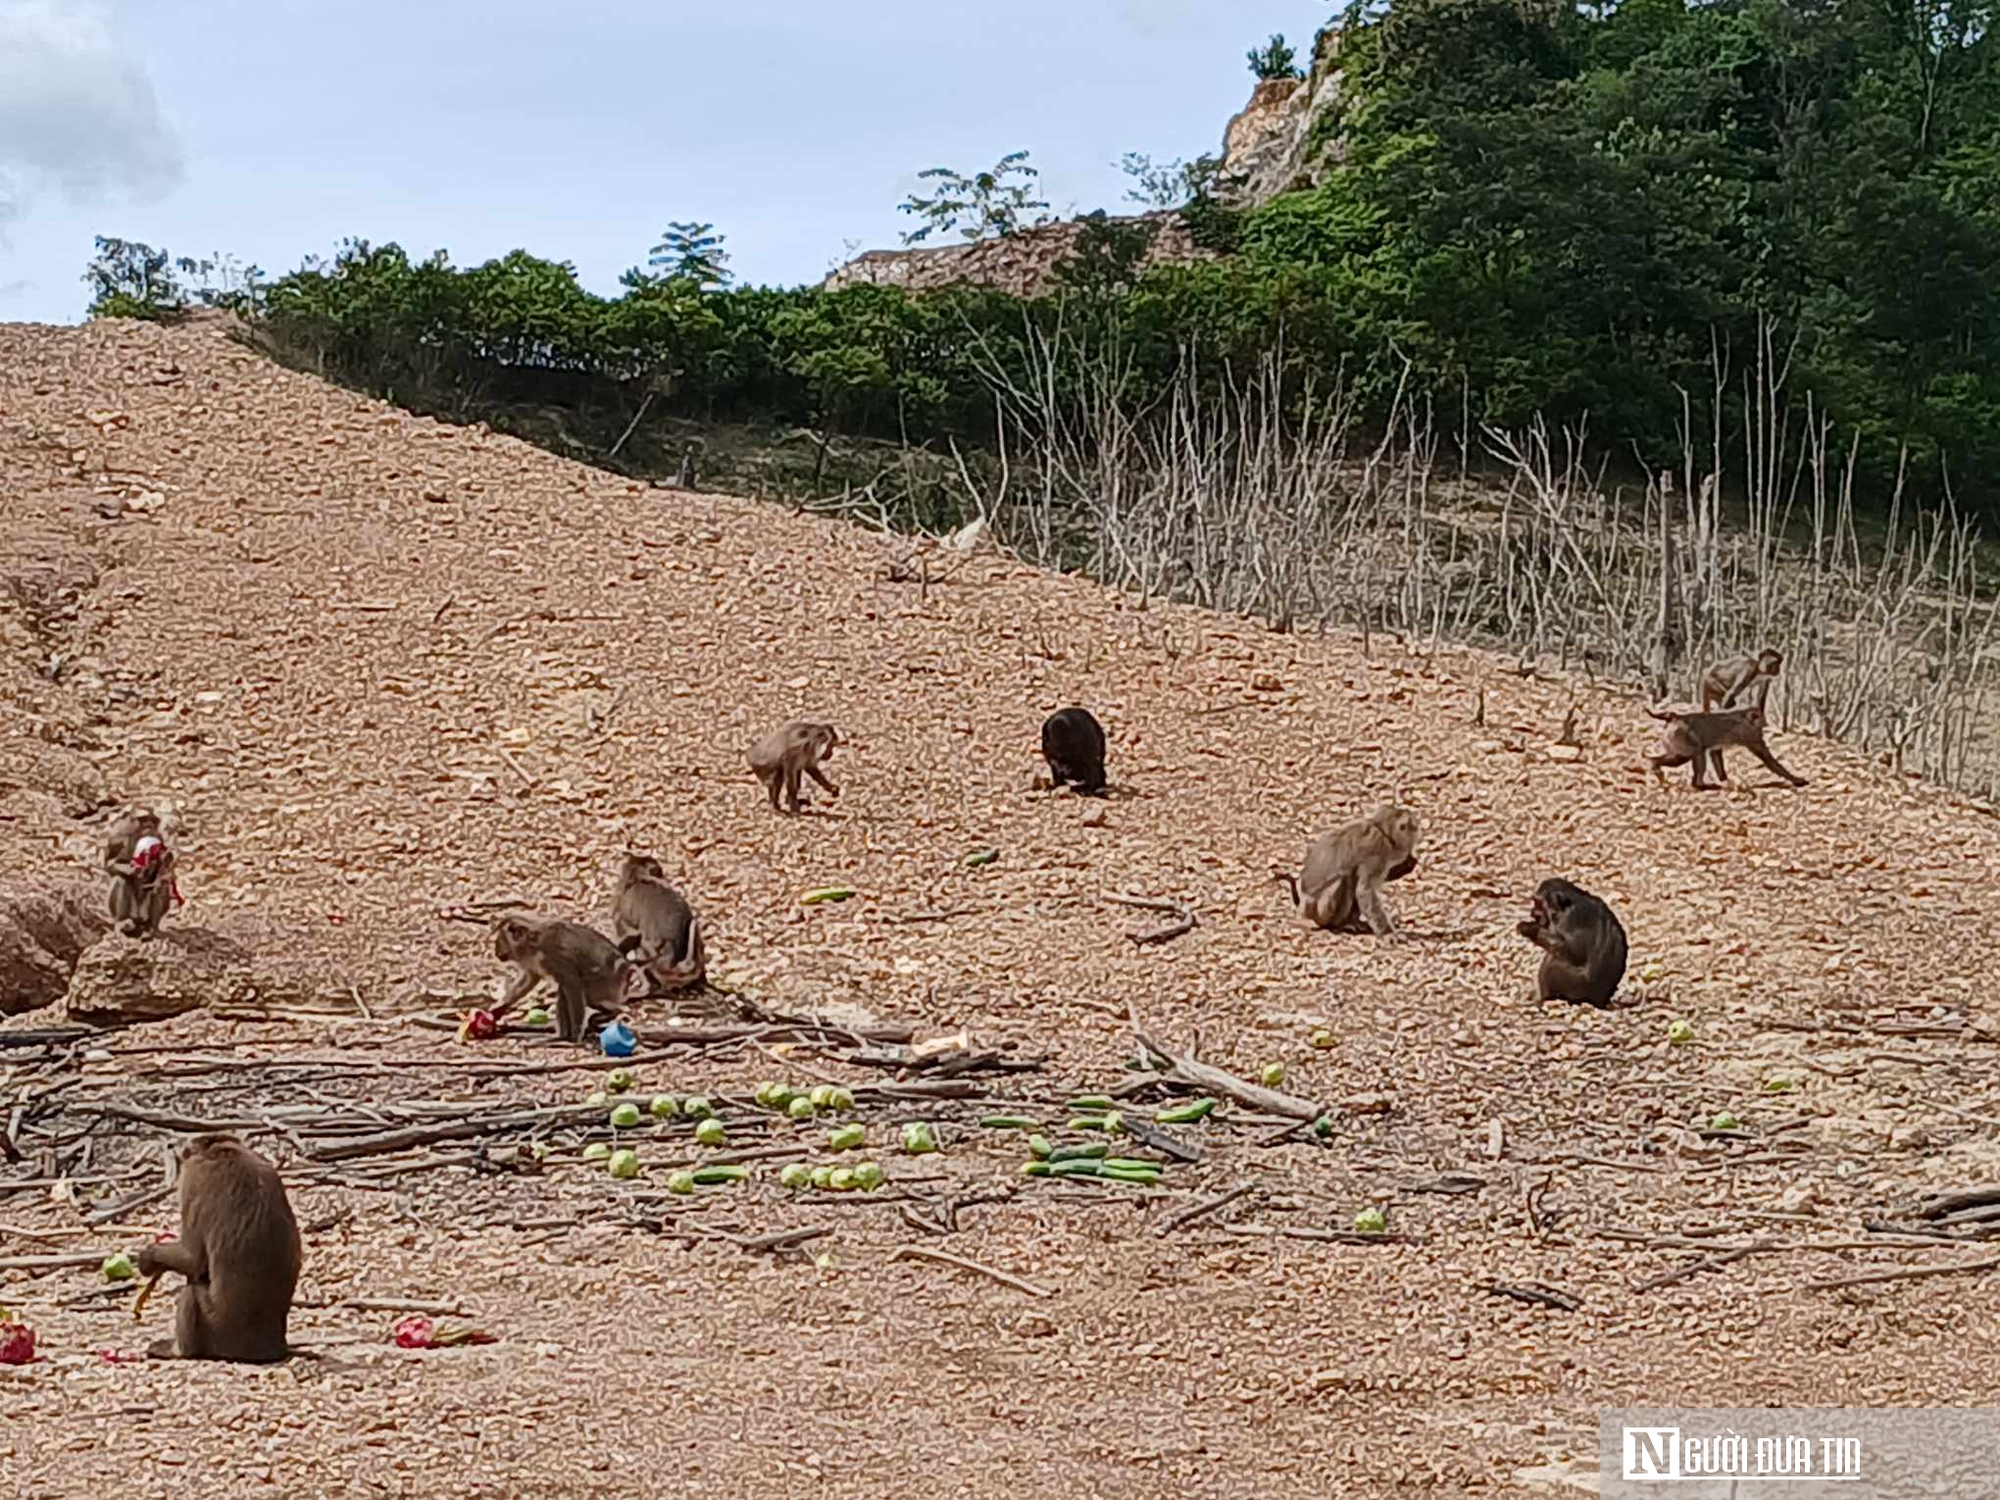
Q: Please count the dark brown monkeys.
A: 2